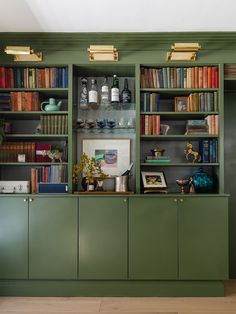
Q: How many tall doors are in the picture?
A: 5